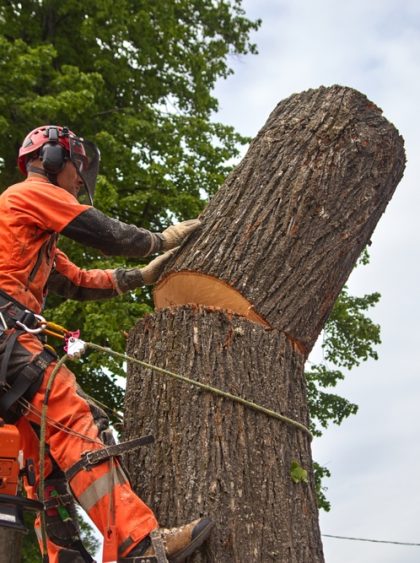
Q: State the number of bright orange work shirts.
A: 1